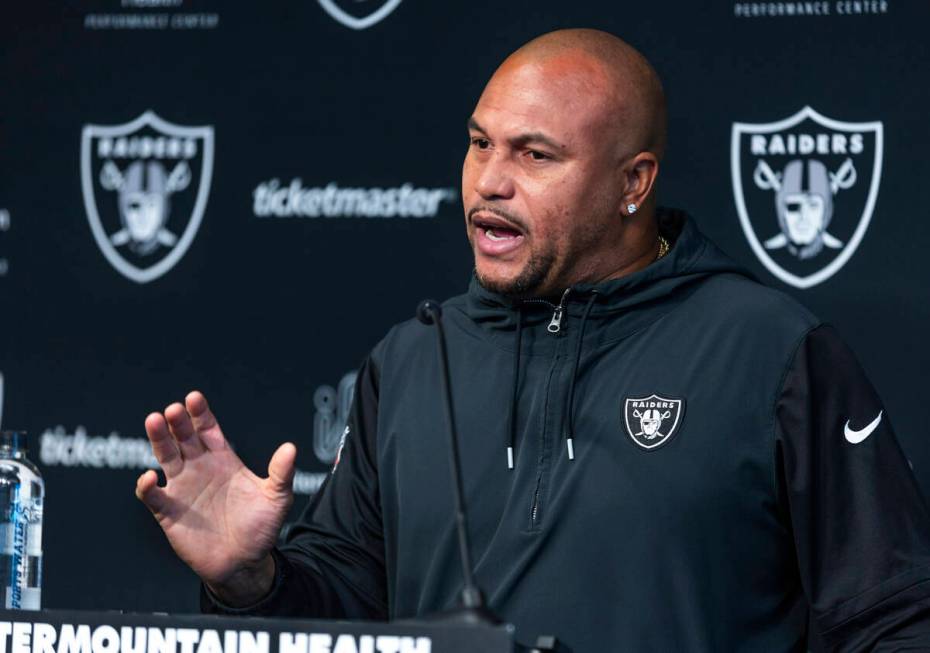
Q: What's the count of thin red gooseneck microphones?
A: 0